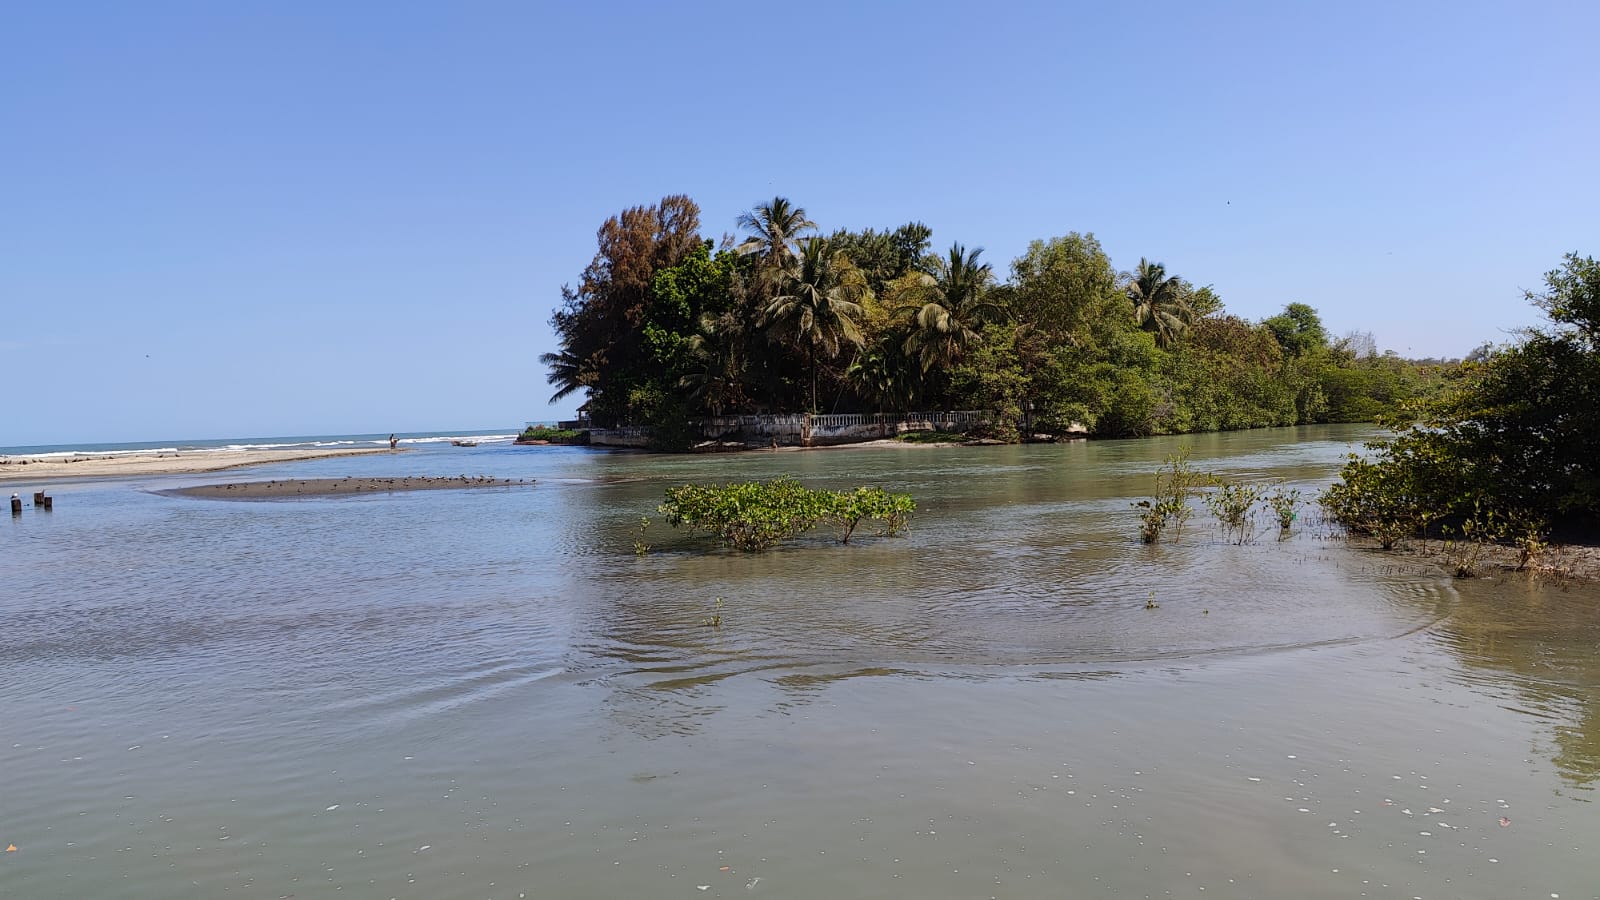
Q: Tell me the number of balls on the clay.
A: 0